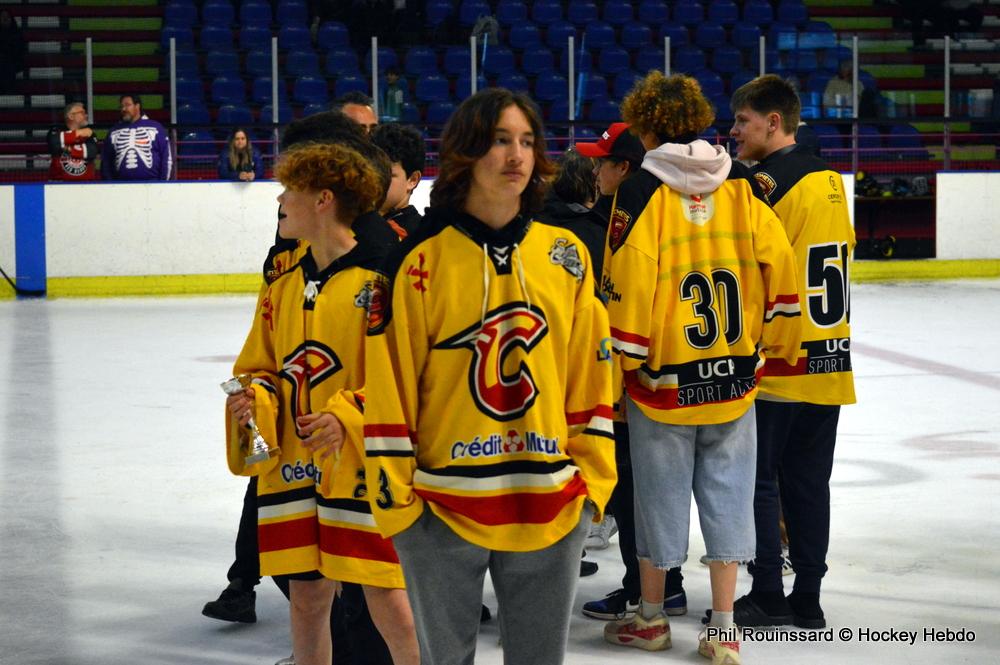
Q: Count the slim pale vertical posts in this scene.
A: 10